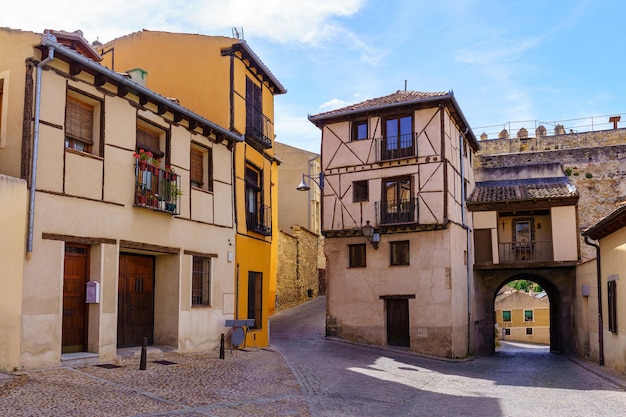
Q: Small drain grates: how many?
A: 2